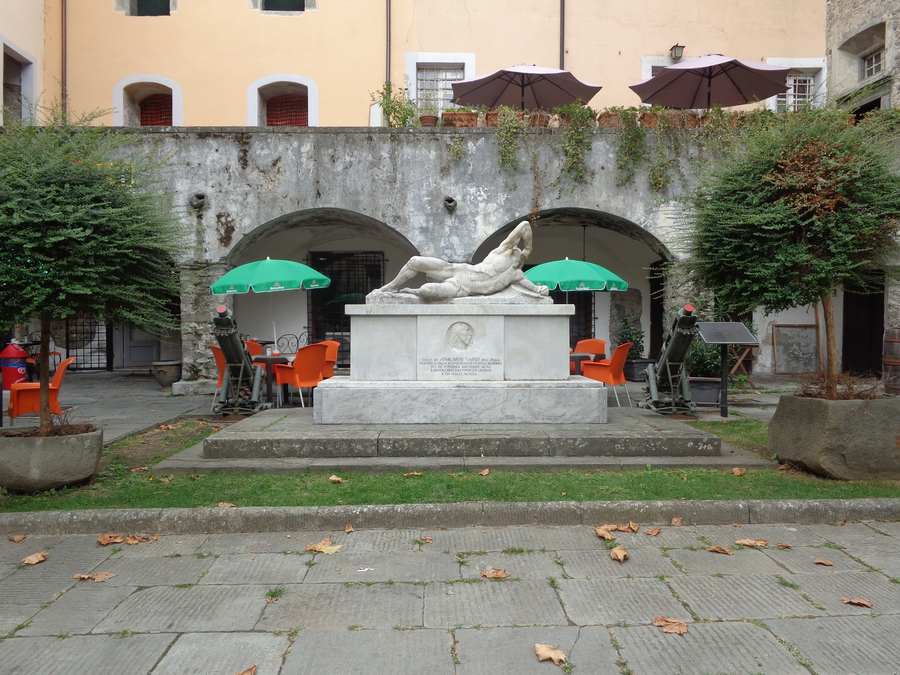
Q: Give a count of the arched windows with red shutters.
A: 2